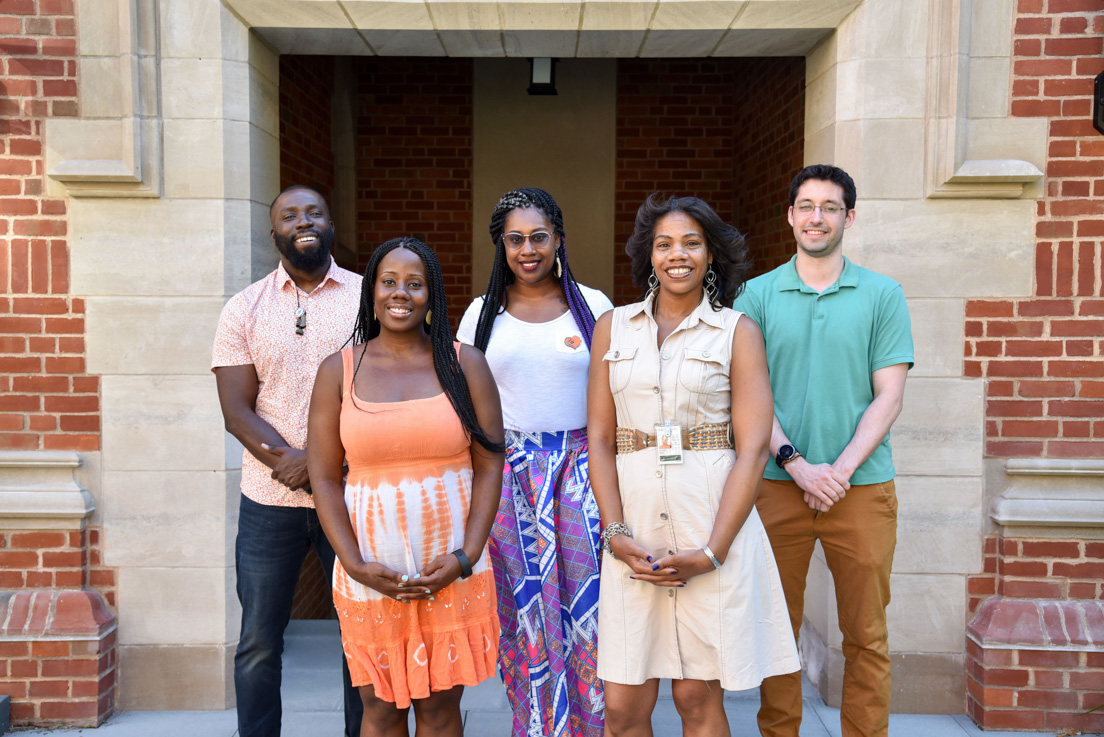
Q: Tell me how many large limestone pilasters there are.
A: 2